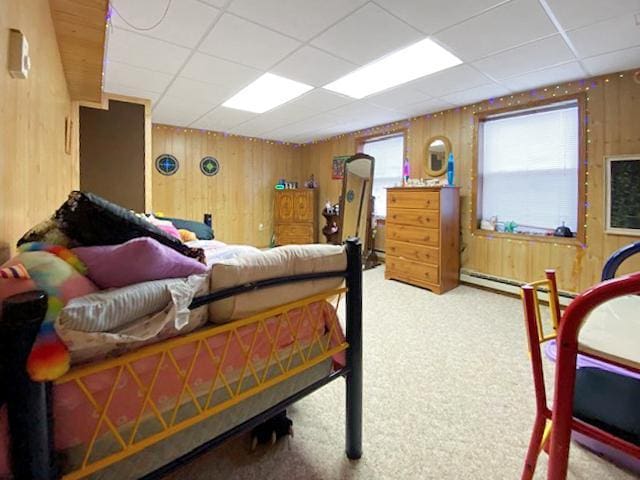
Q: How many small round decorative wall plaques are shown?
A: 2